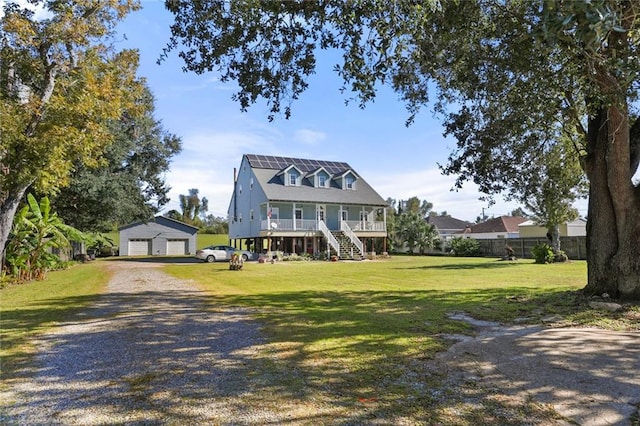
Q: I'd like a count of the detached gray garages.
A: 1